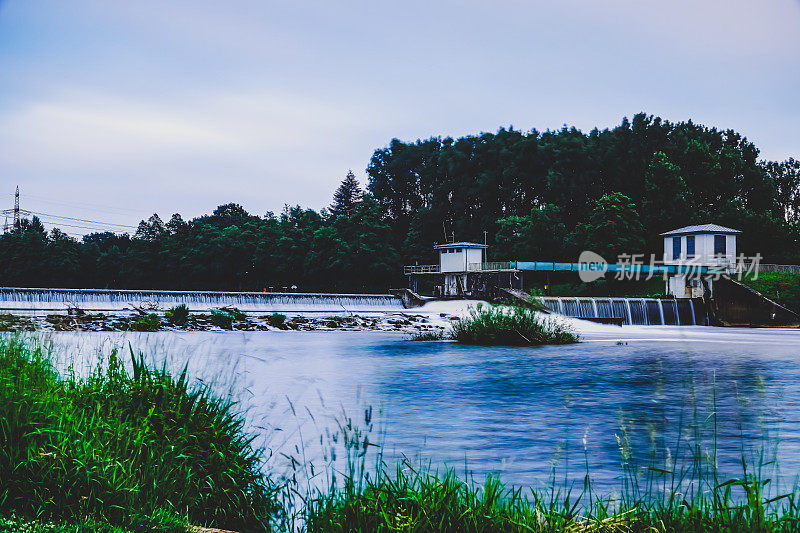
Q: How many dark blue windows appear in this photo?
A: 3